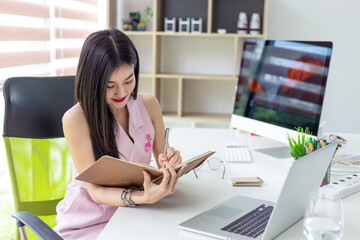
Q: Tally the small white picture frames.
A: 3